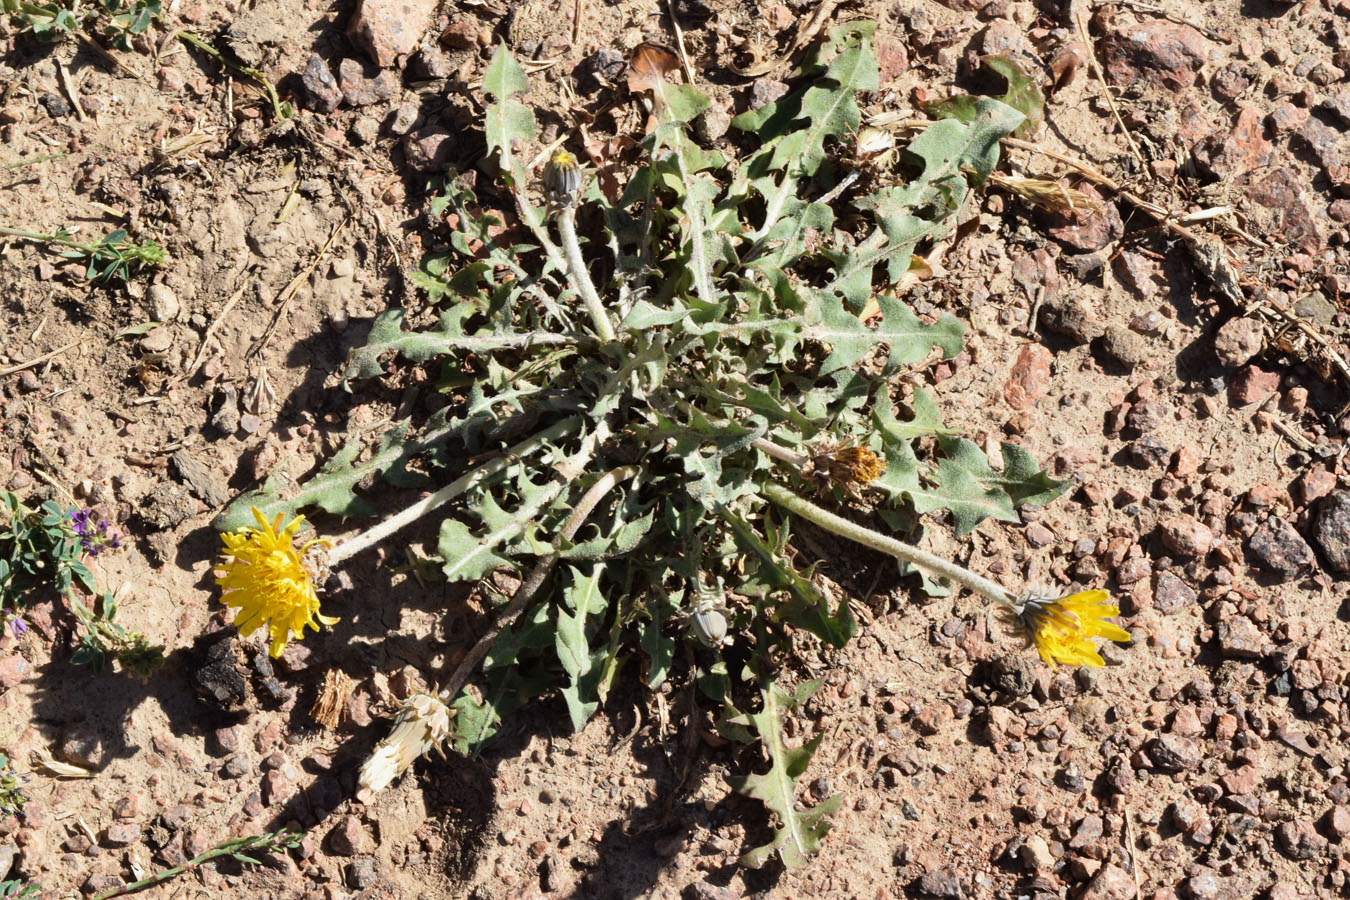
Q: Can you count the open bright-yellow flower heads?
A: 2